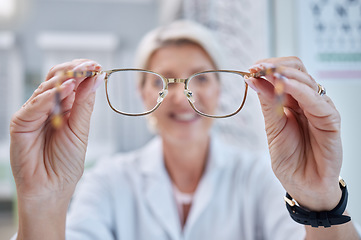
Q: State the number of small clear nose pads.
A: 2